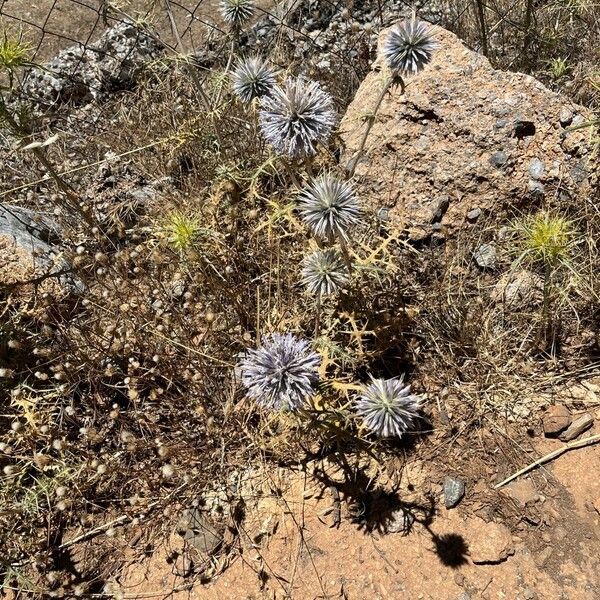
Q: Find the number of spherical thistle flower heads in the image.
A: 8